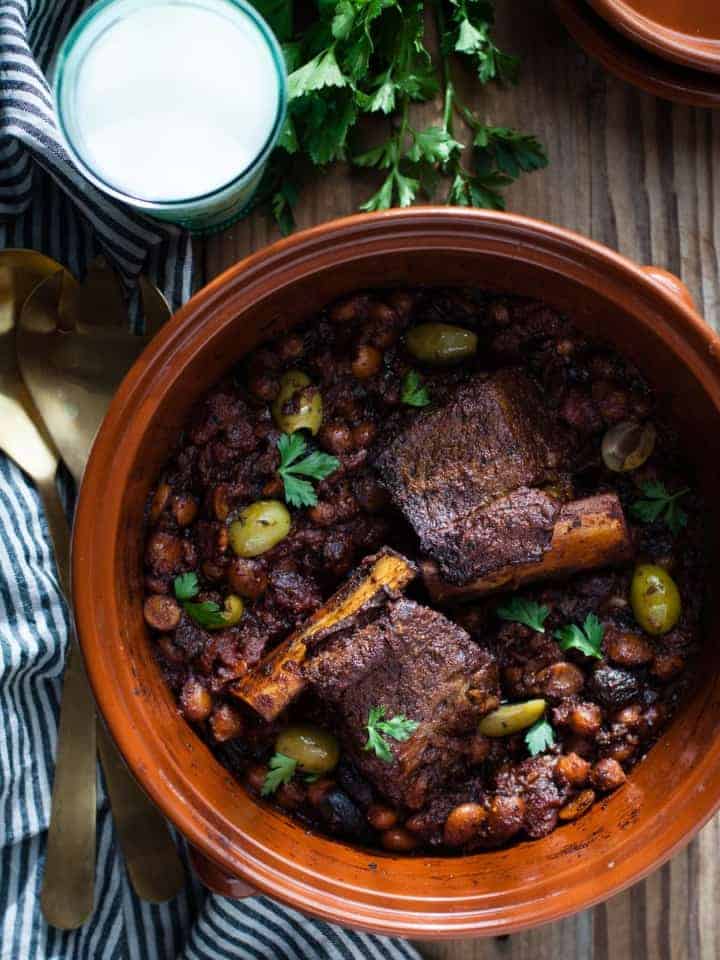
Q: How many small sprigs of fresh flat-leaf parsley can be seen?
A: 9